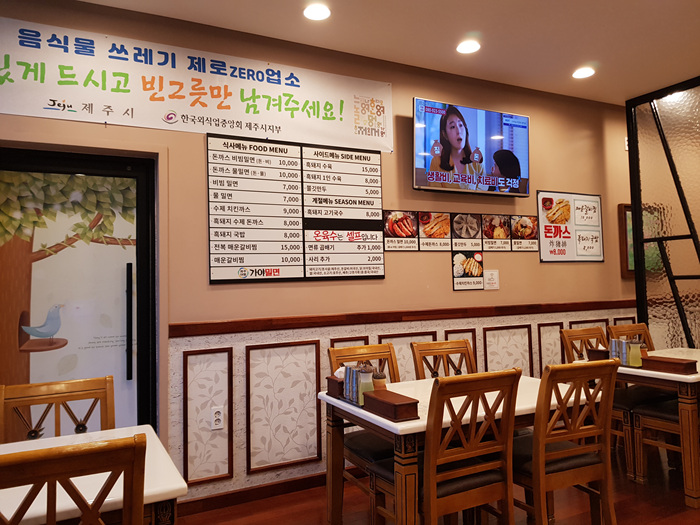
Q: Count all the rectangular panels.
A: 9